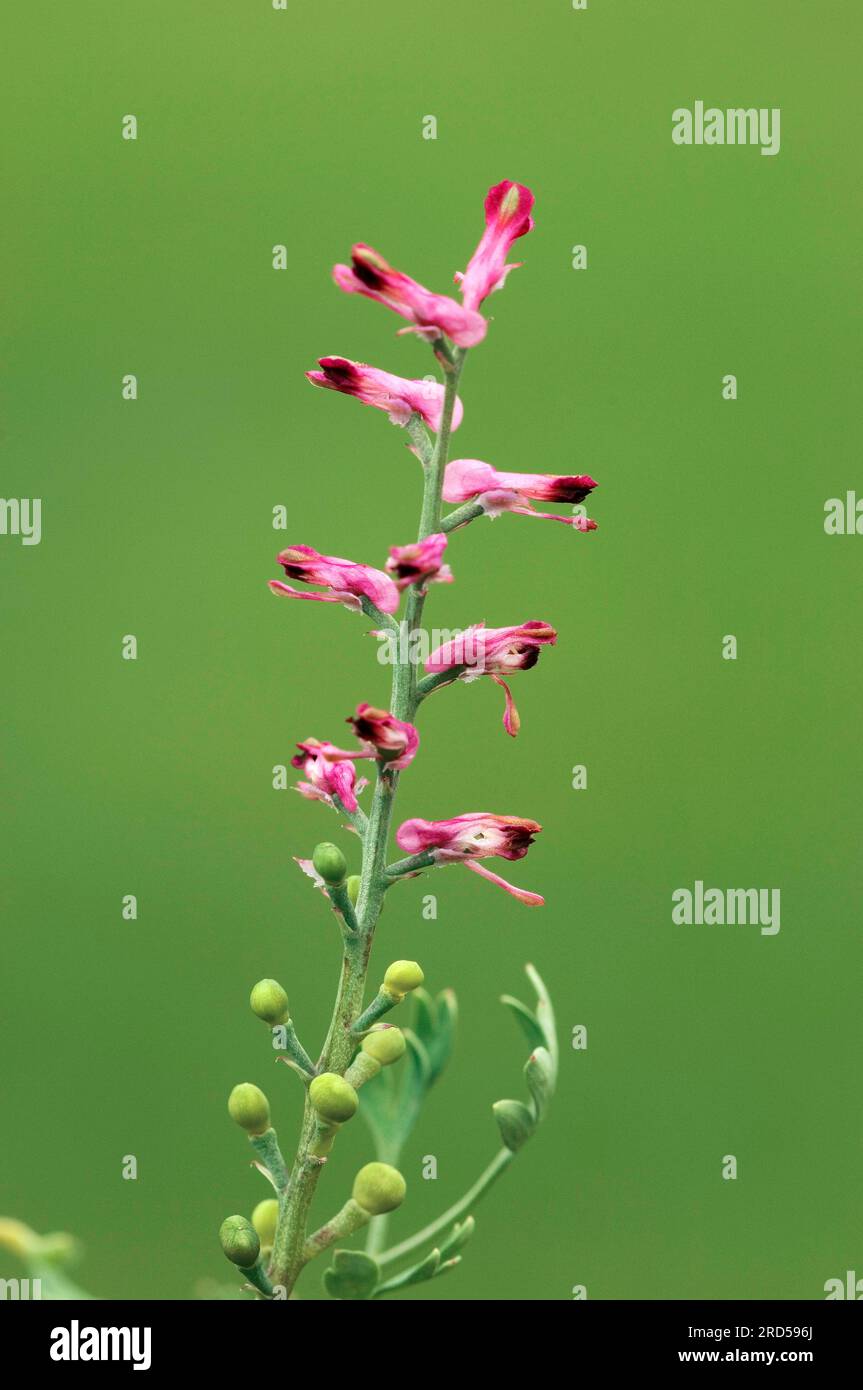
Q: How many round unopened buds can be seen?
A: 10